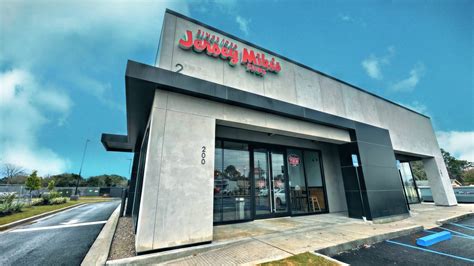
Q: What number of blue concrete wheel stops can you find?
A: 1